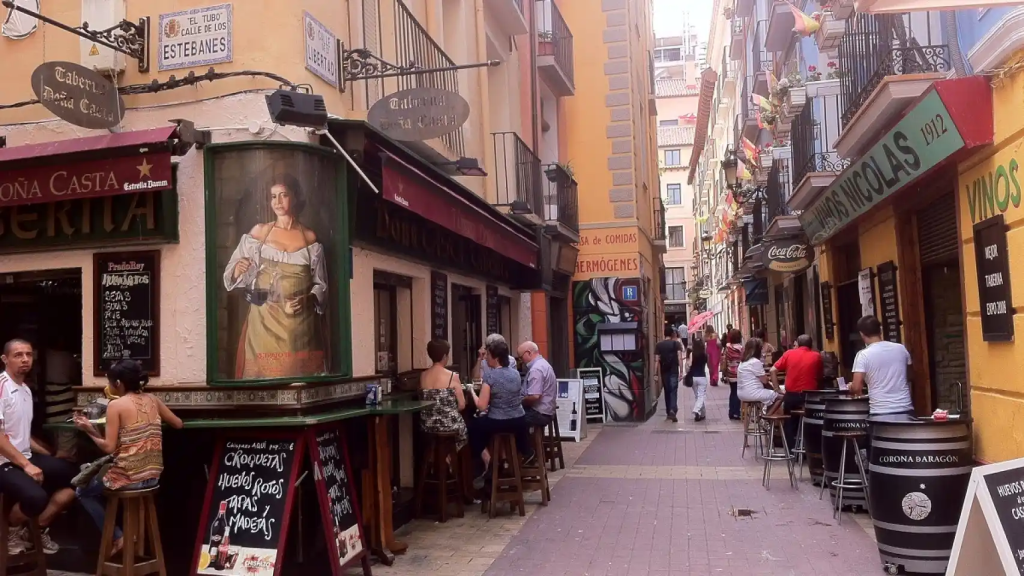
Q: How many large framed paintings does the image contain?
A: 1